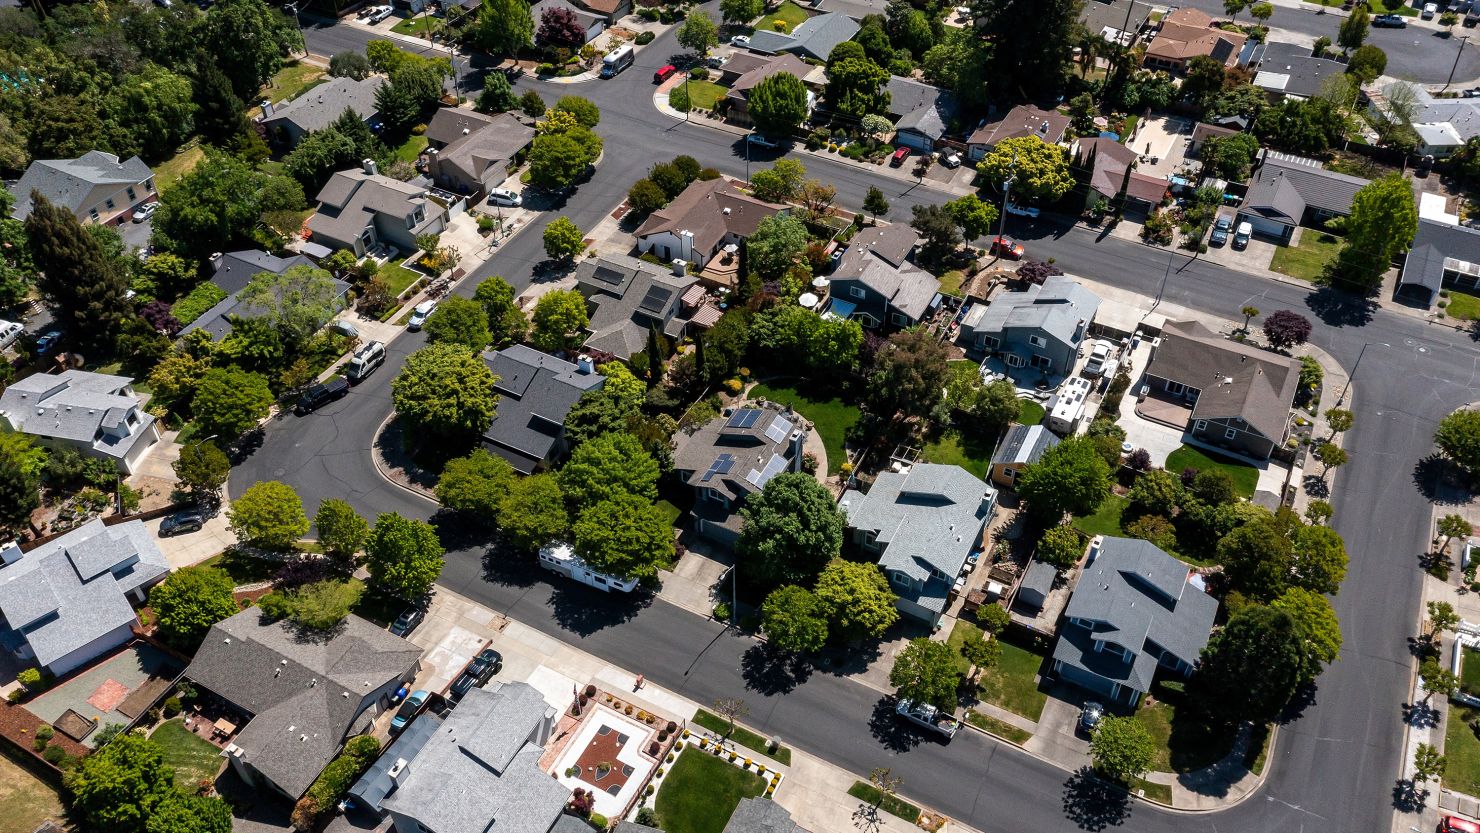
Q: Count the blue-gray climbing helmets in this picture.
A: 0